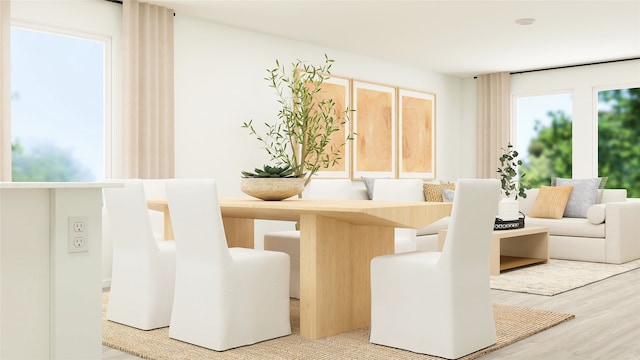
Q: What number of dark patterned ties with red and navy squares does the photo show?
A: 0